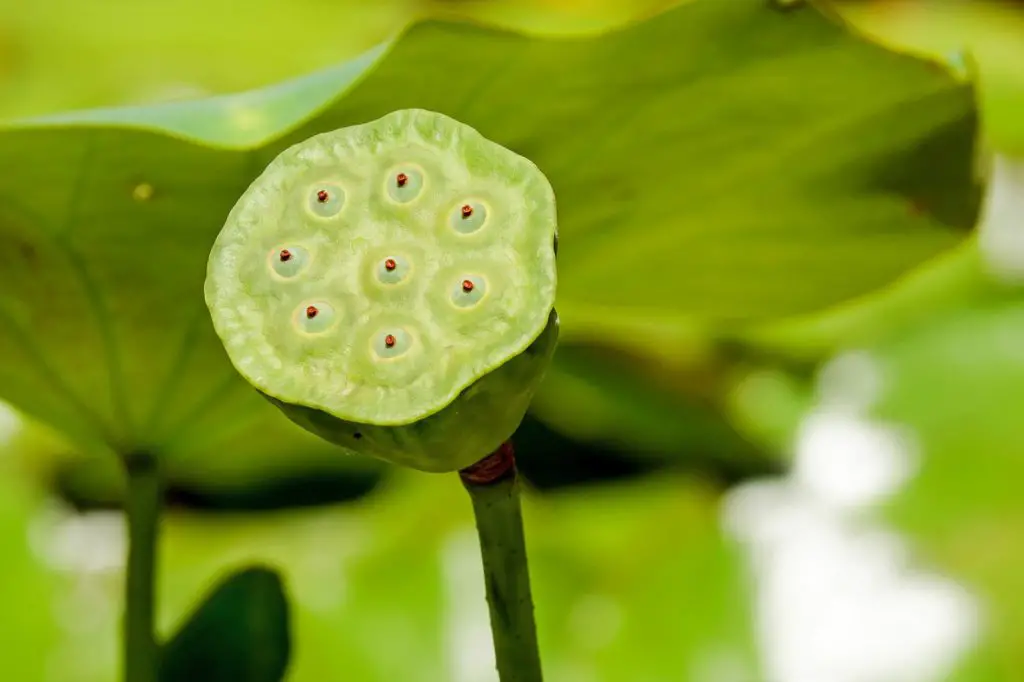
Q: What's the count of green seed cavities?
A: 8